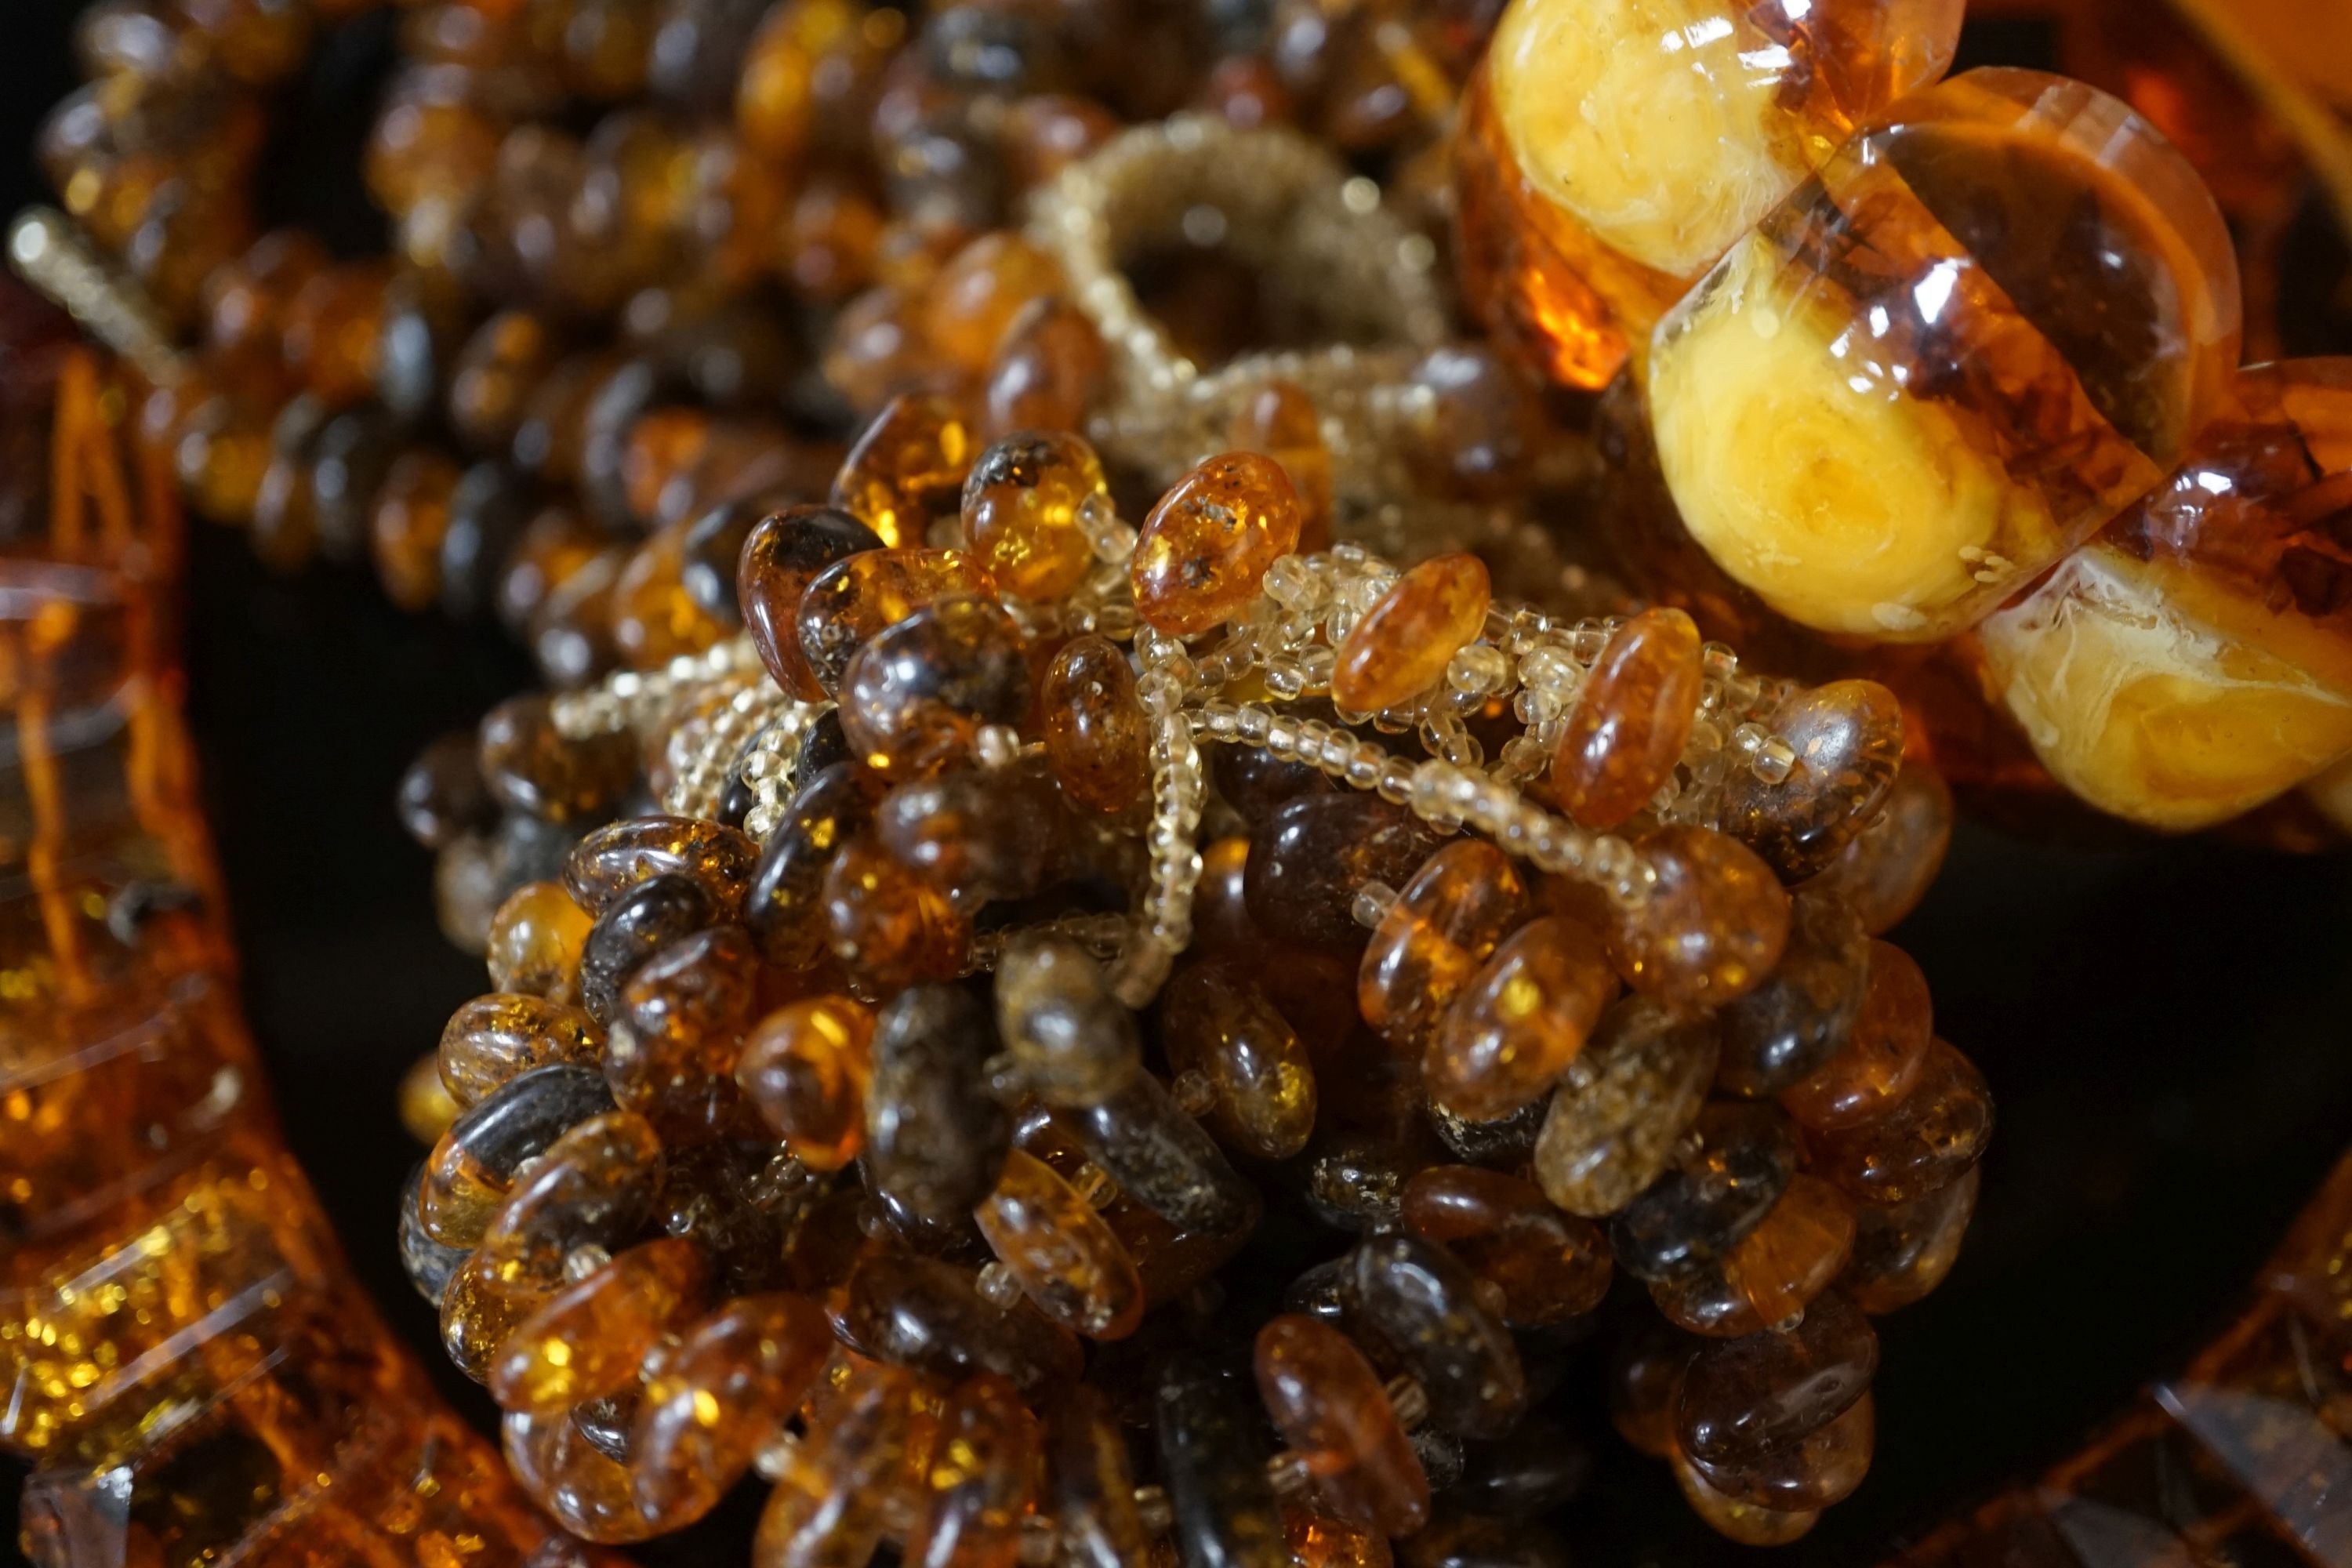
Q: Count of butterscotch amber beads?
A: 3